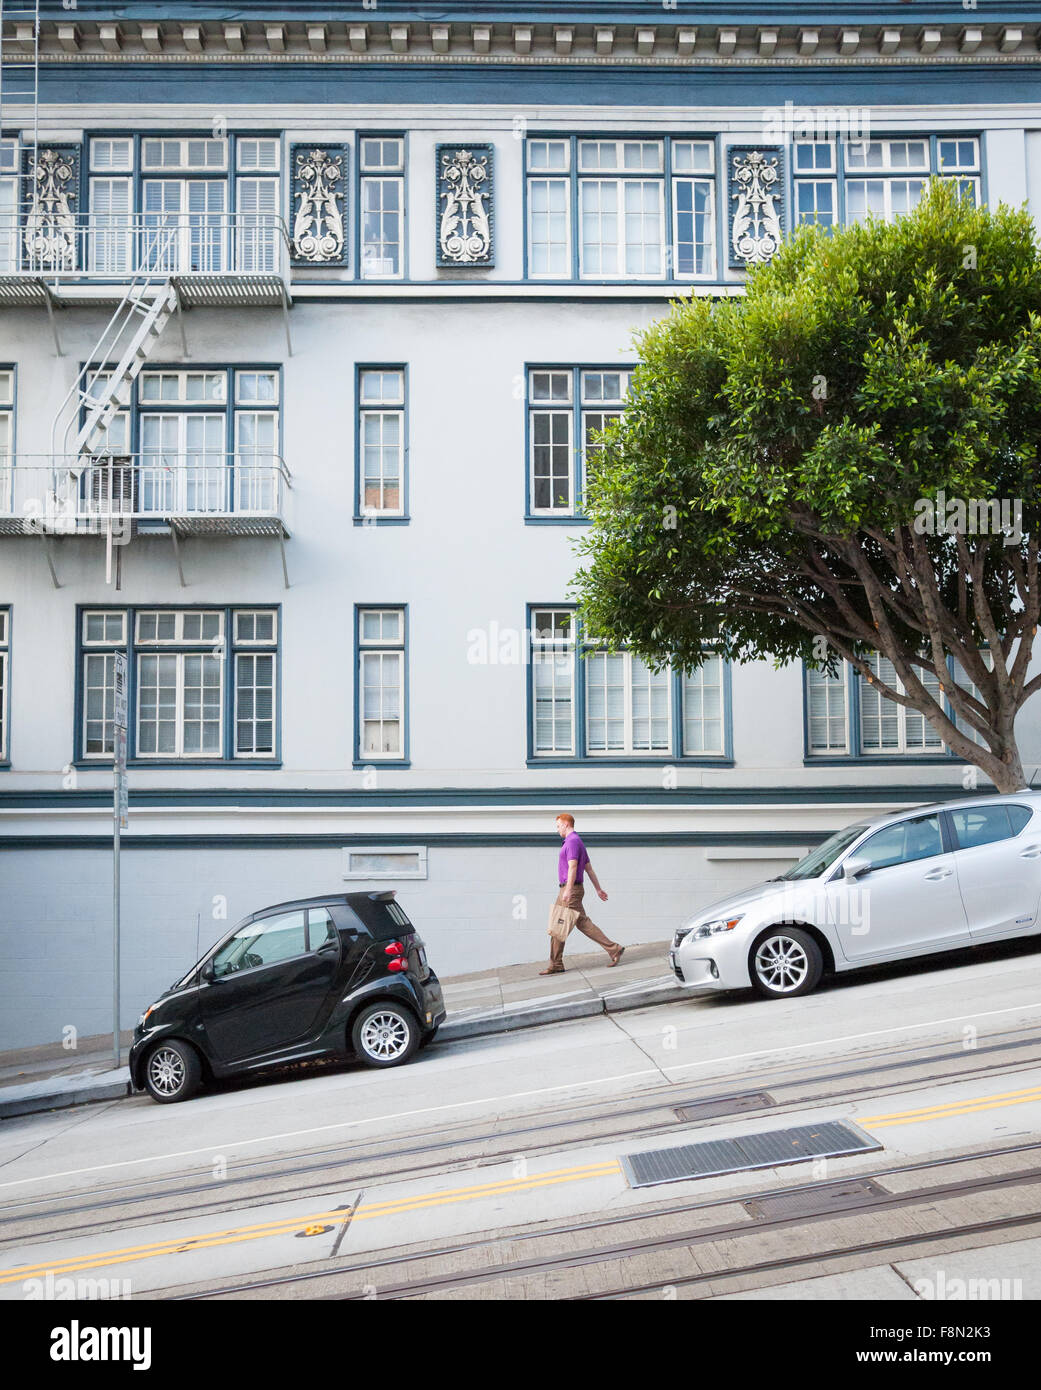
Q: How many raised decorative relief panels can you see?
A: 4